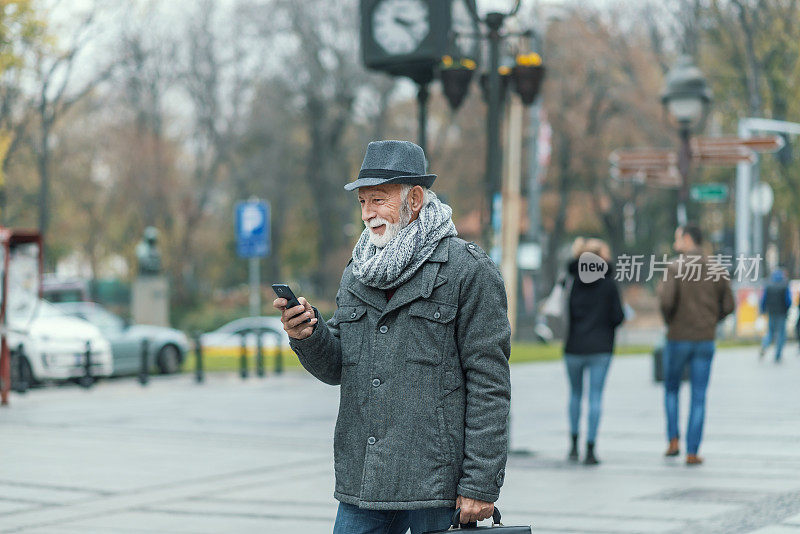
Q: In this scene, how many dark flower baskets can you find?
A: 3